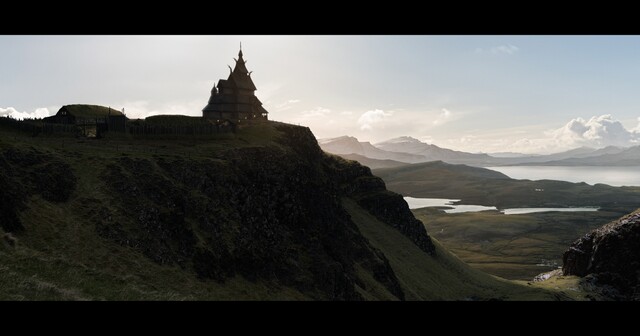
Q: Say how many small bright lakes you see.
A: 2